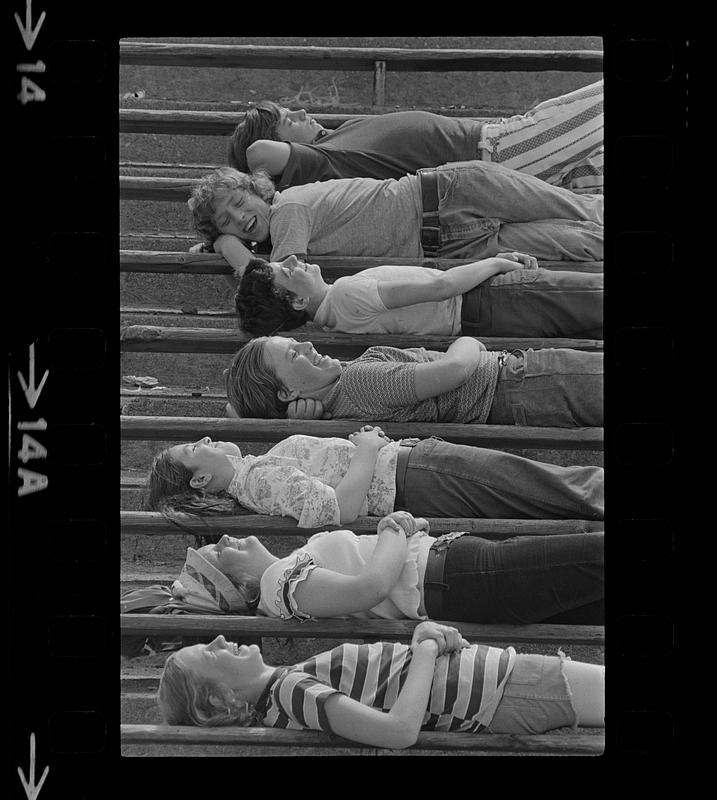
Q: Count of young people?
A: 7